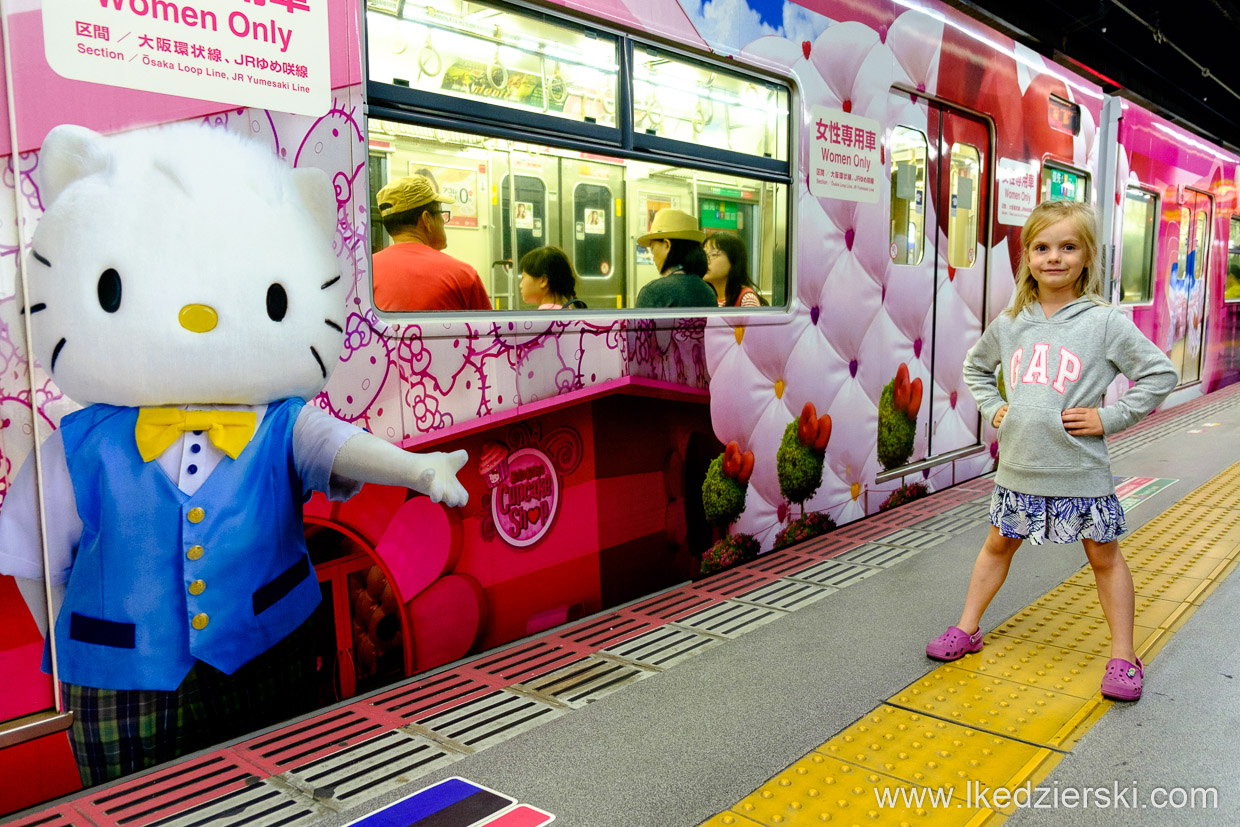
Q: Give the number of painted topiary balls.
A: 3